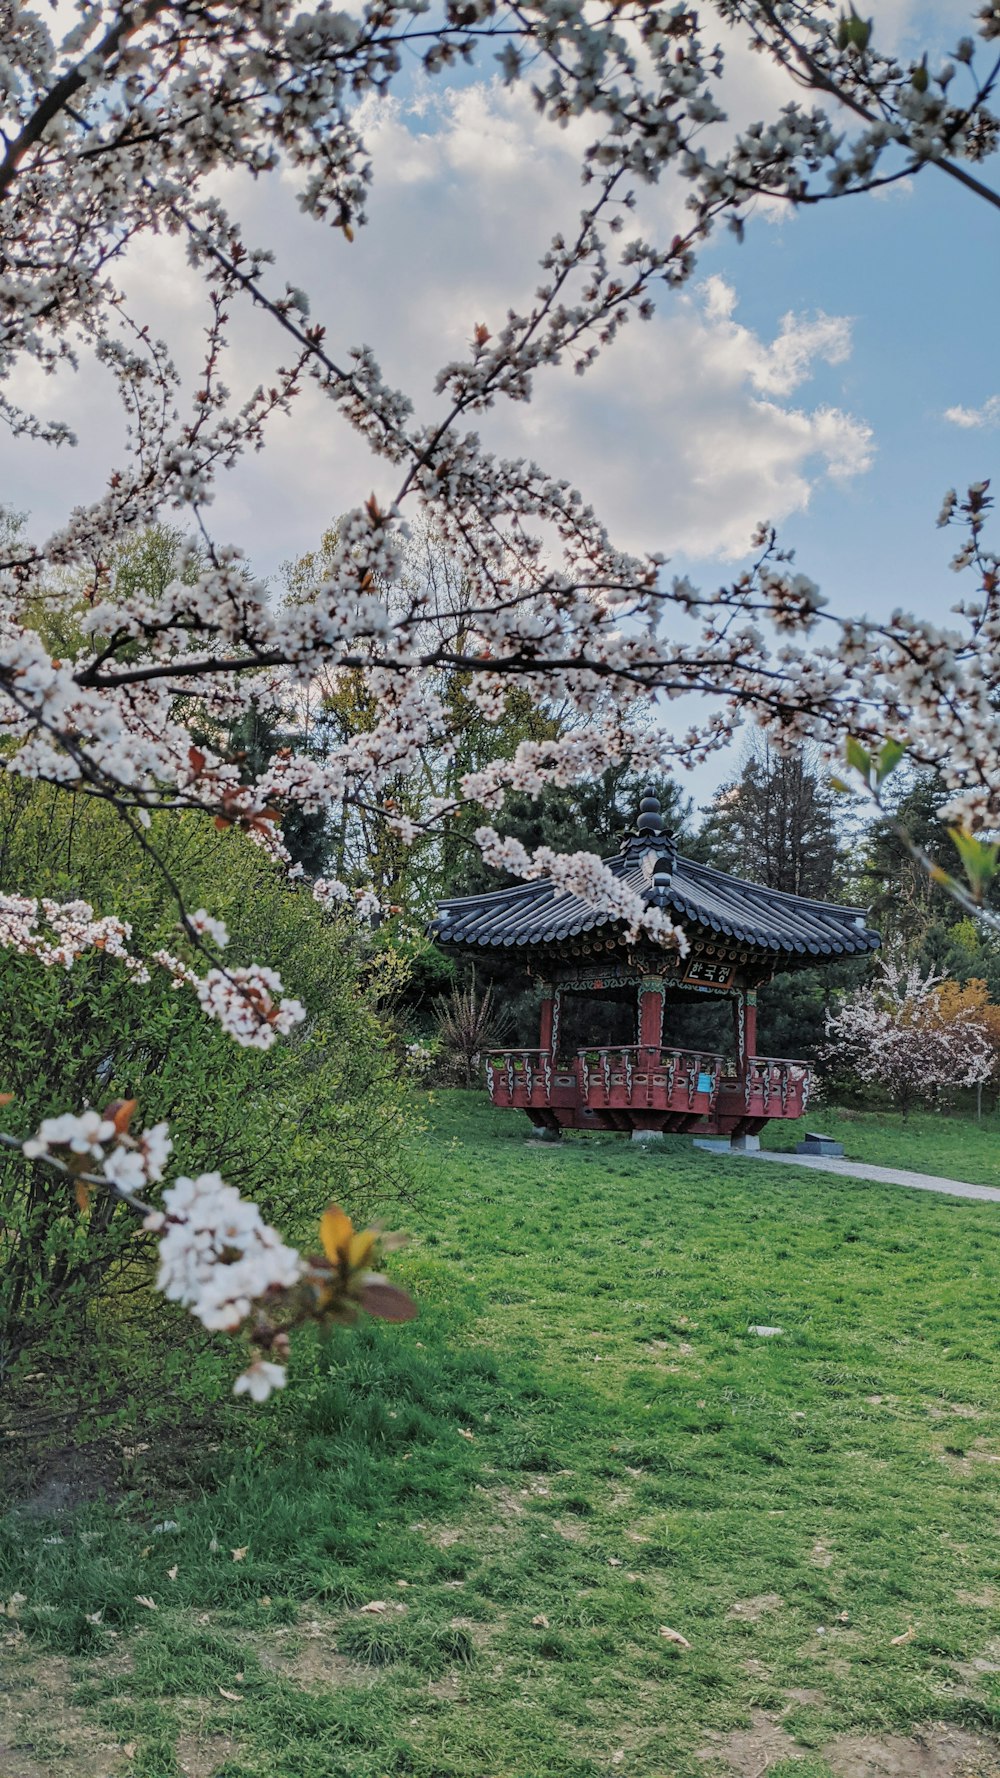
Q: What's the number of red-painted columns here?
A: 3